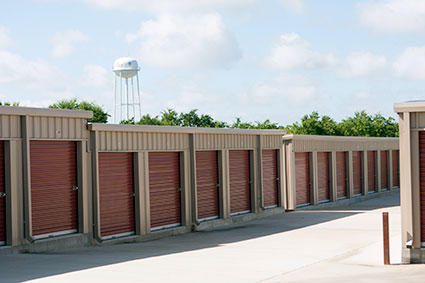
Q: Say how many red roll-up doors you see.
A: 15